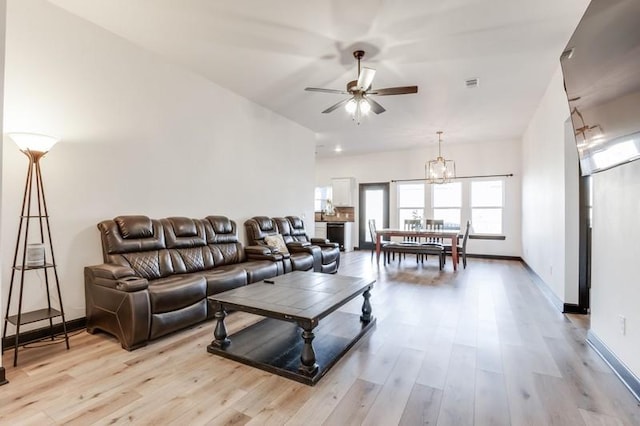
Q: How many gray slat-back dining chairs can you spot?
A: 4